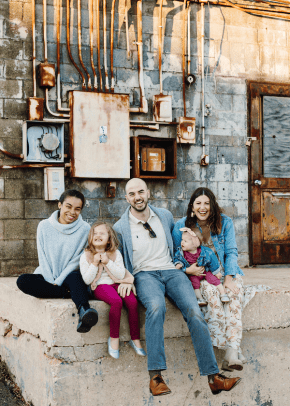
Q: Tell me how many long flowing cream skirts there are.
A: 1